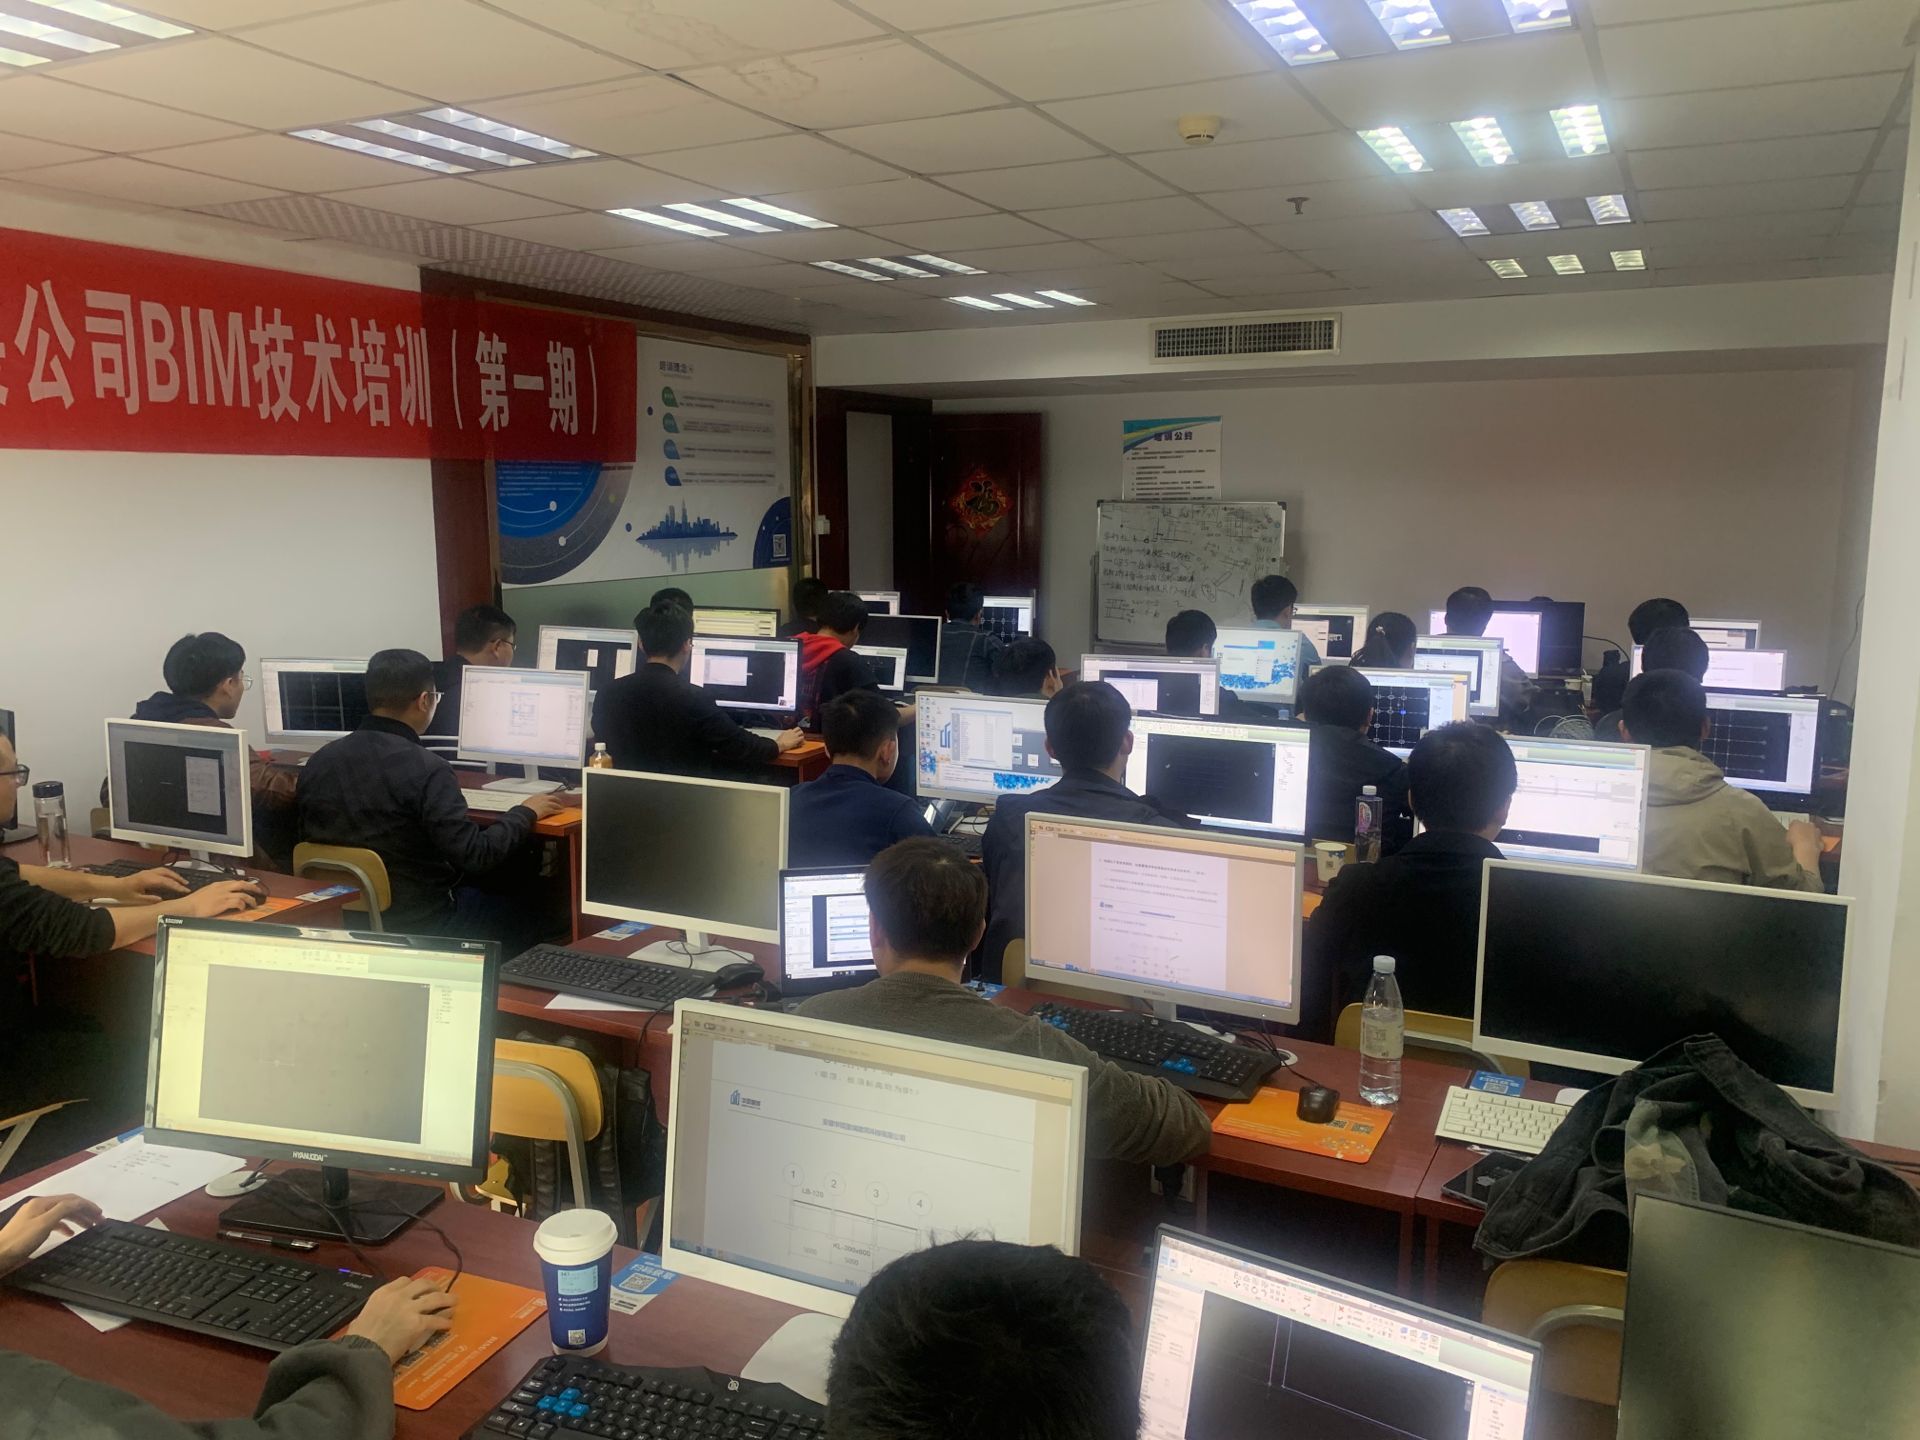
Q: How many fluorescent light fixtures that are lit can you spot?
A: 9